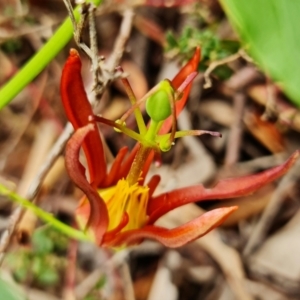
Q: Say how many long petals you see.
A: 5